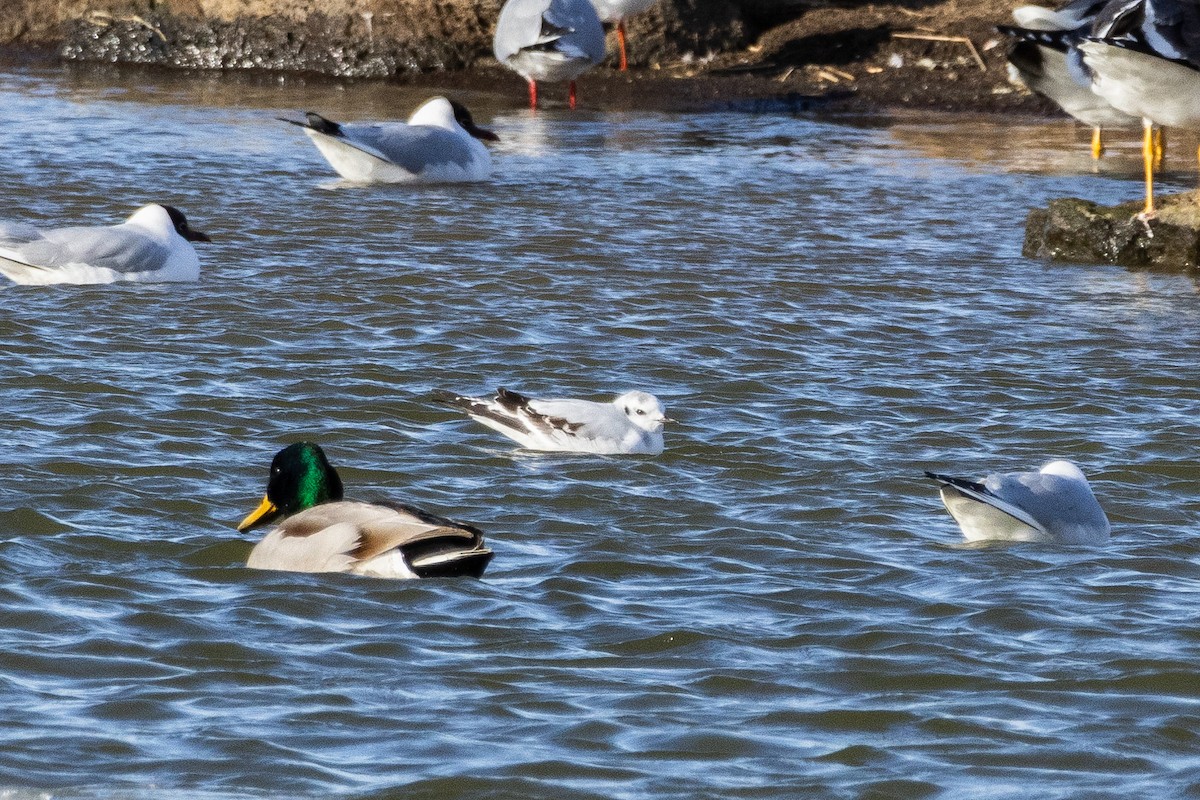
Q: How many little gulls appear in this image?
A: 1